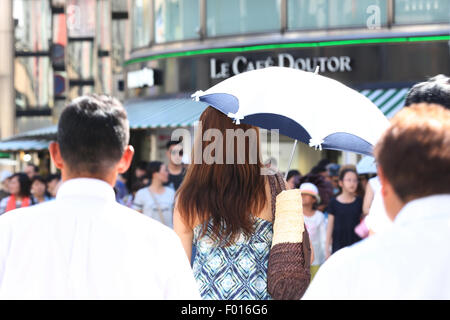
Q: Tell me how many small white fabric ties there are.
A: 3